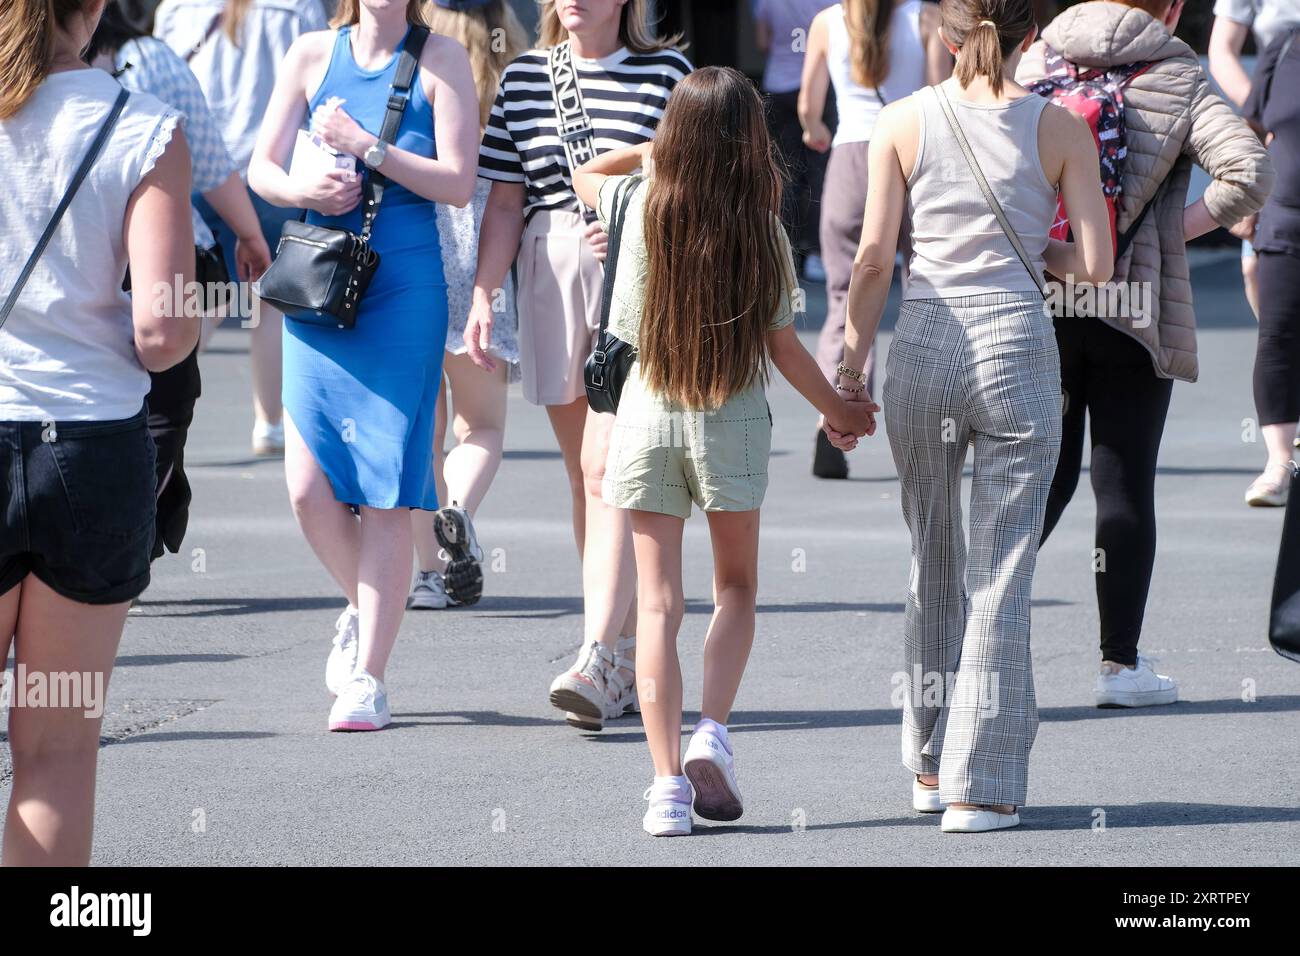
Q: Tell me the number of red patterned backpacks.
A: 1